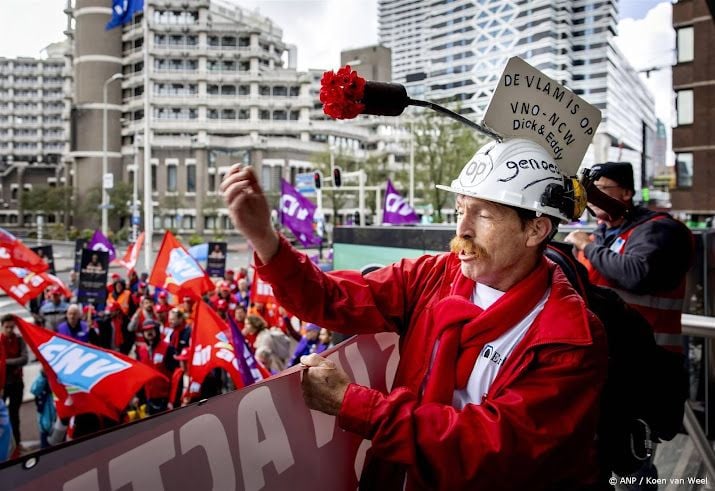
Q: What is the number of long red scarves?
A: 1